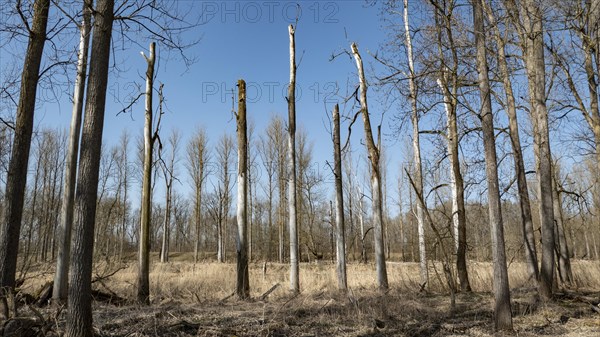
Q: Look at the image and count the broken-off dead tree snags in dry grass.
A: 5